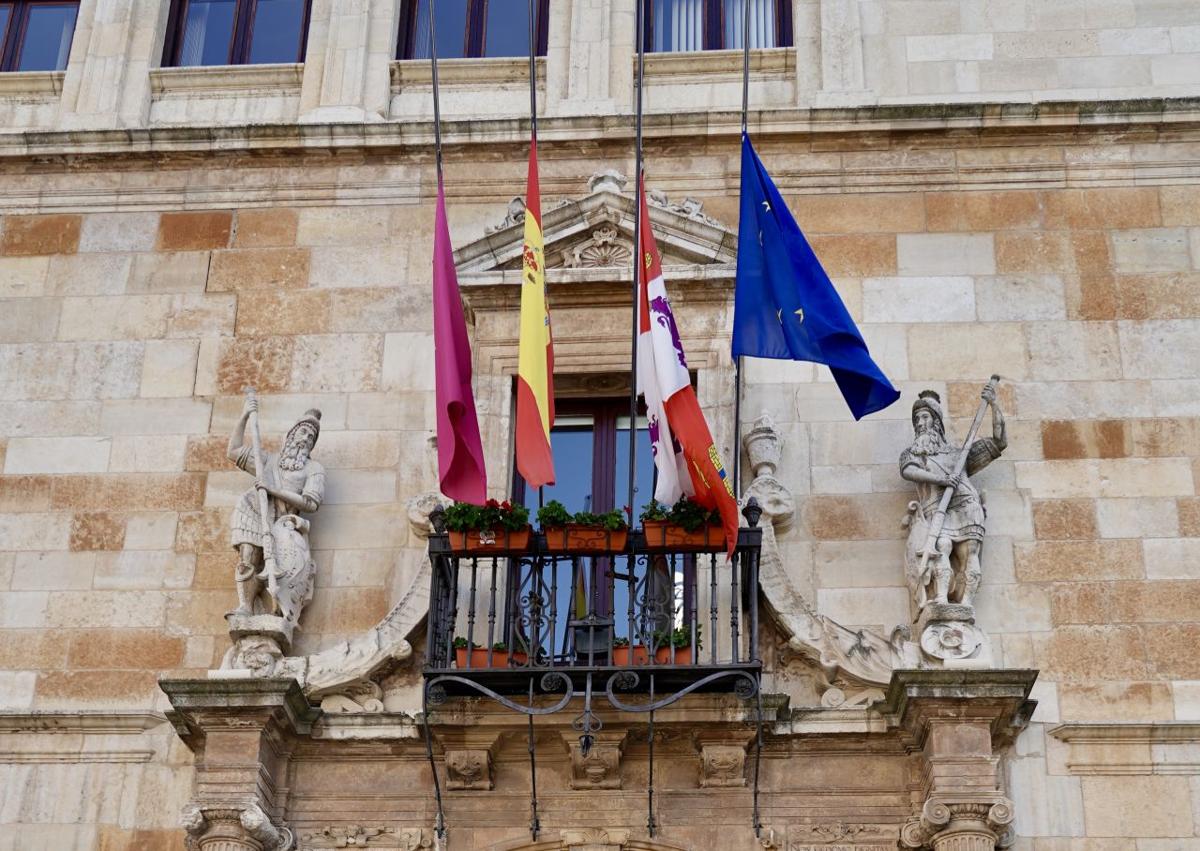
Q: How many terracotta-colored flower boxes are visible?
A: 5